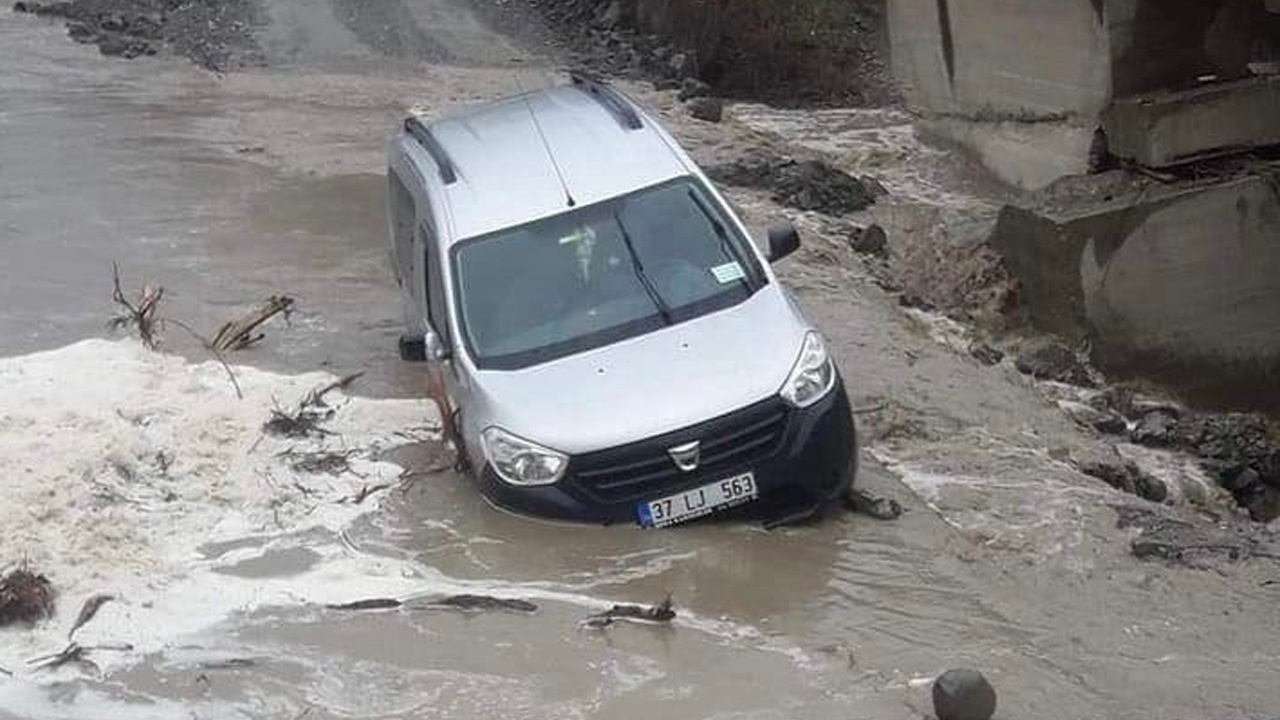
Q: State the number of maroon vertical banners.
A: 0